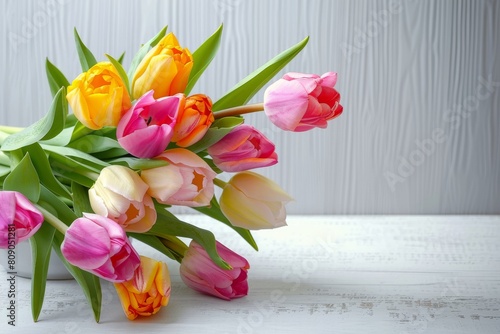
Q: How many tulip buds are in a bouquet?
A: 13